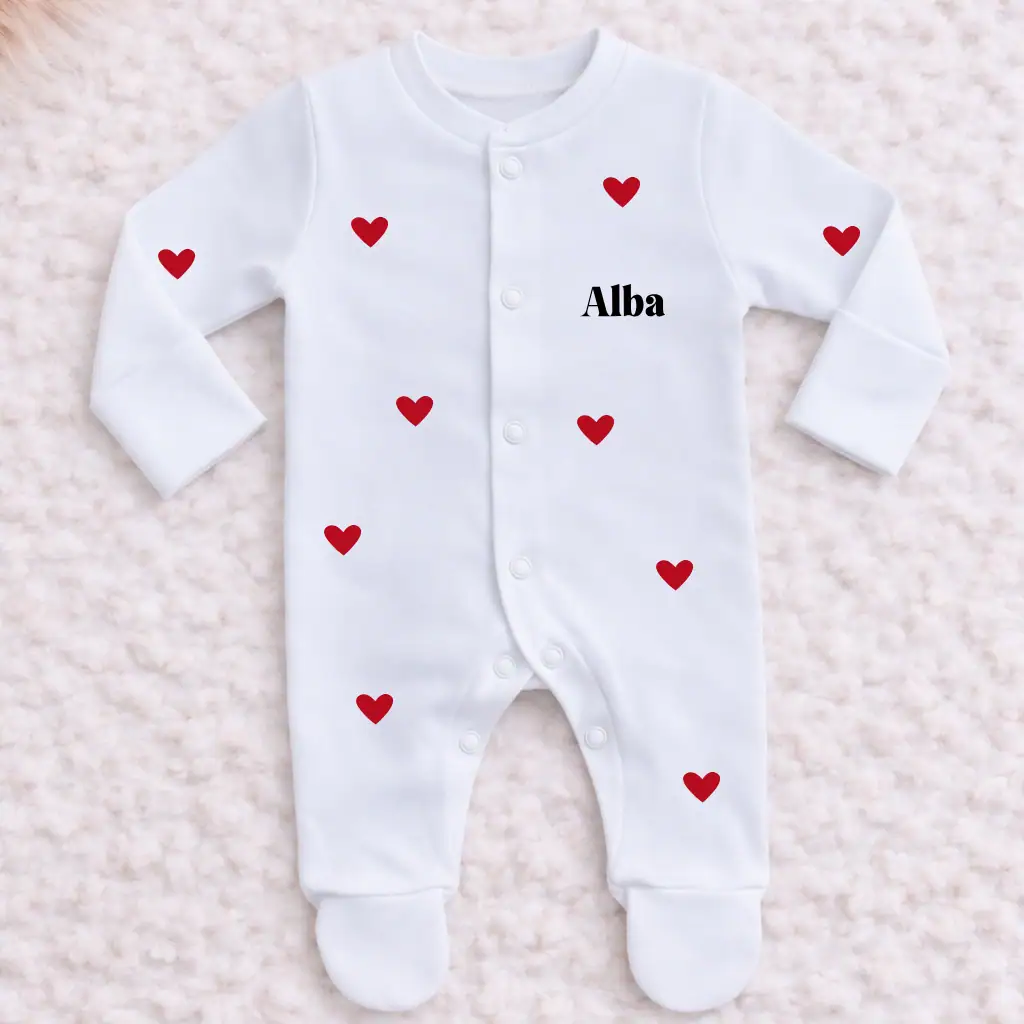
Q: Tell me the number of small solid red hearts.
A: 10